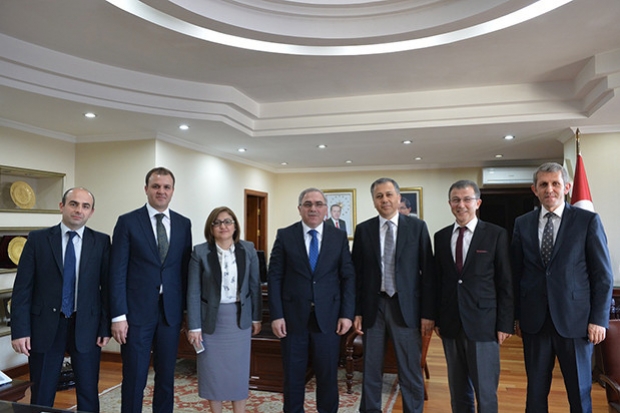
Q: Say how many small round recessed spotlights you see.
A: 10